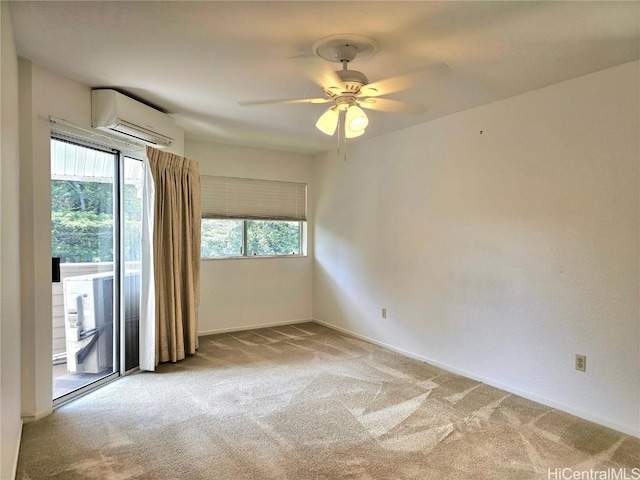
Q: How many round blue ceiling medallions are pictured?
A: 0